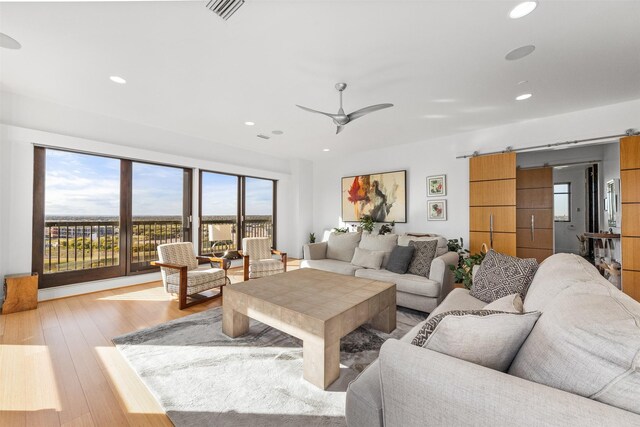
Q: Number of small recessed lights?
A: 5